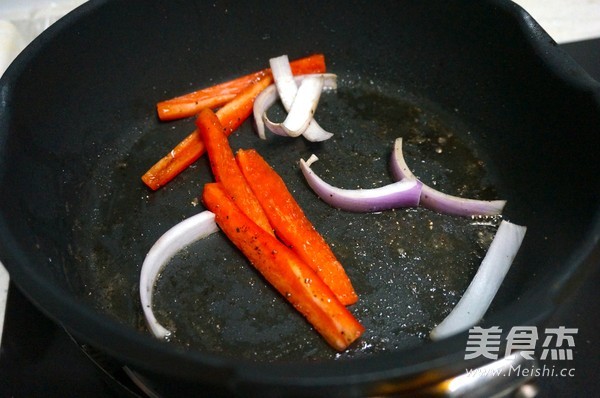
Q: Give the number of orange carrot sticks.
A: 5